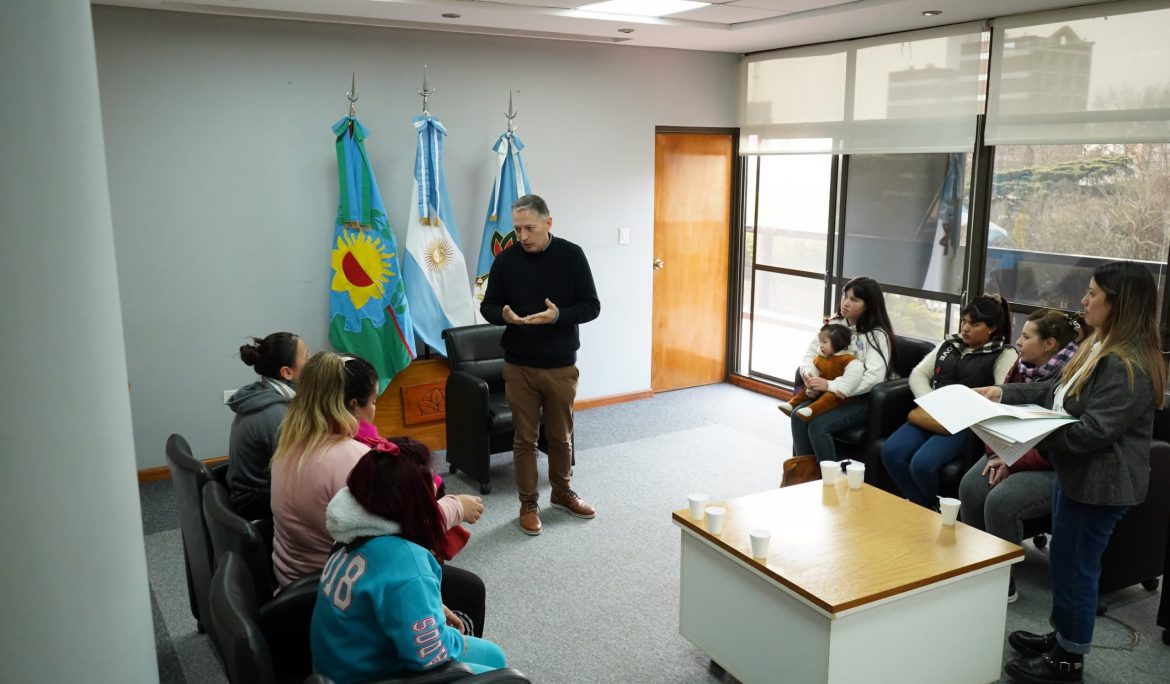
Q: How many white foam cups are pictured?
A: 6